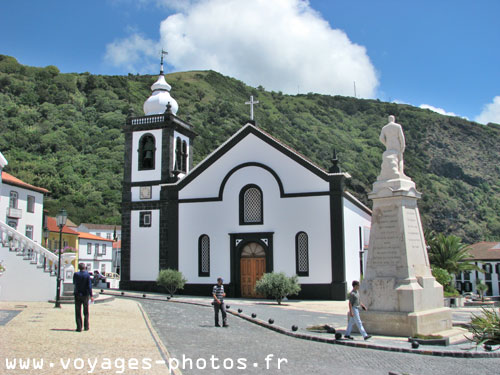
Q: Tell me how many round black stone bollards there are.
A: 13